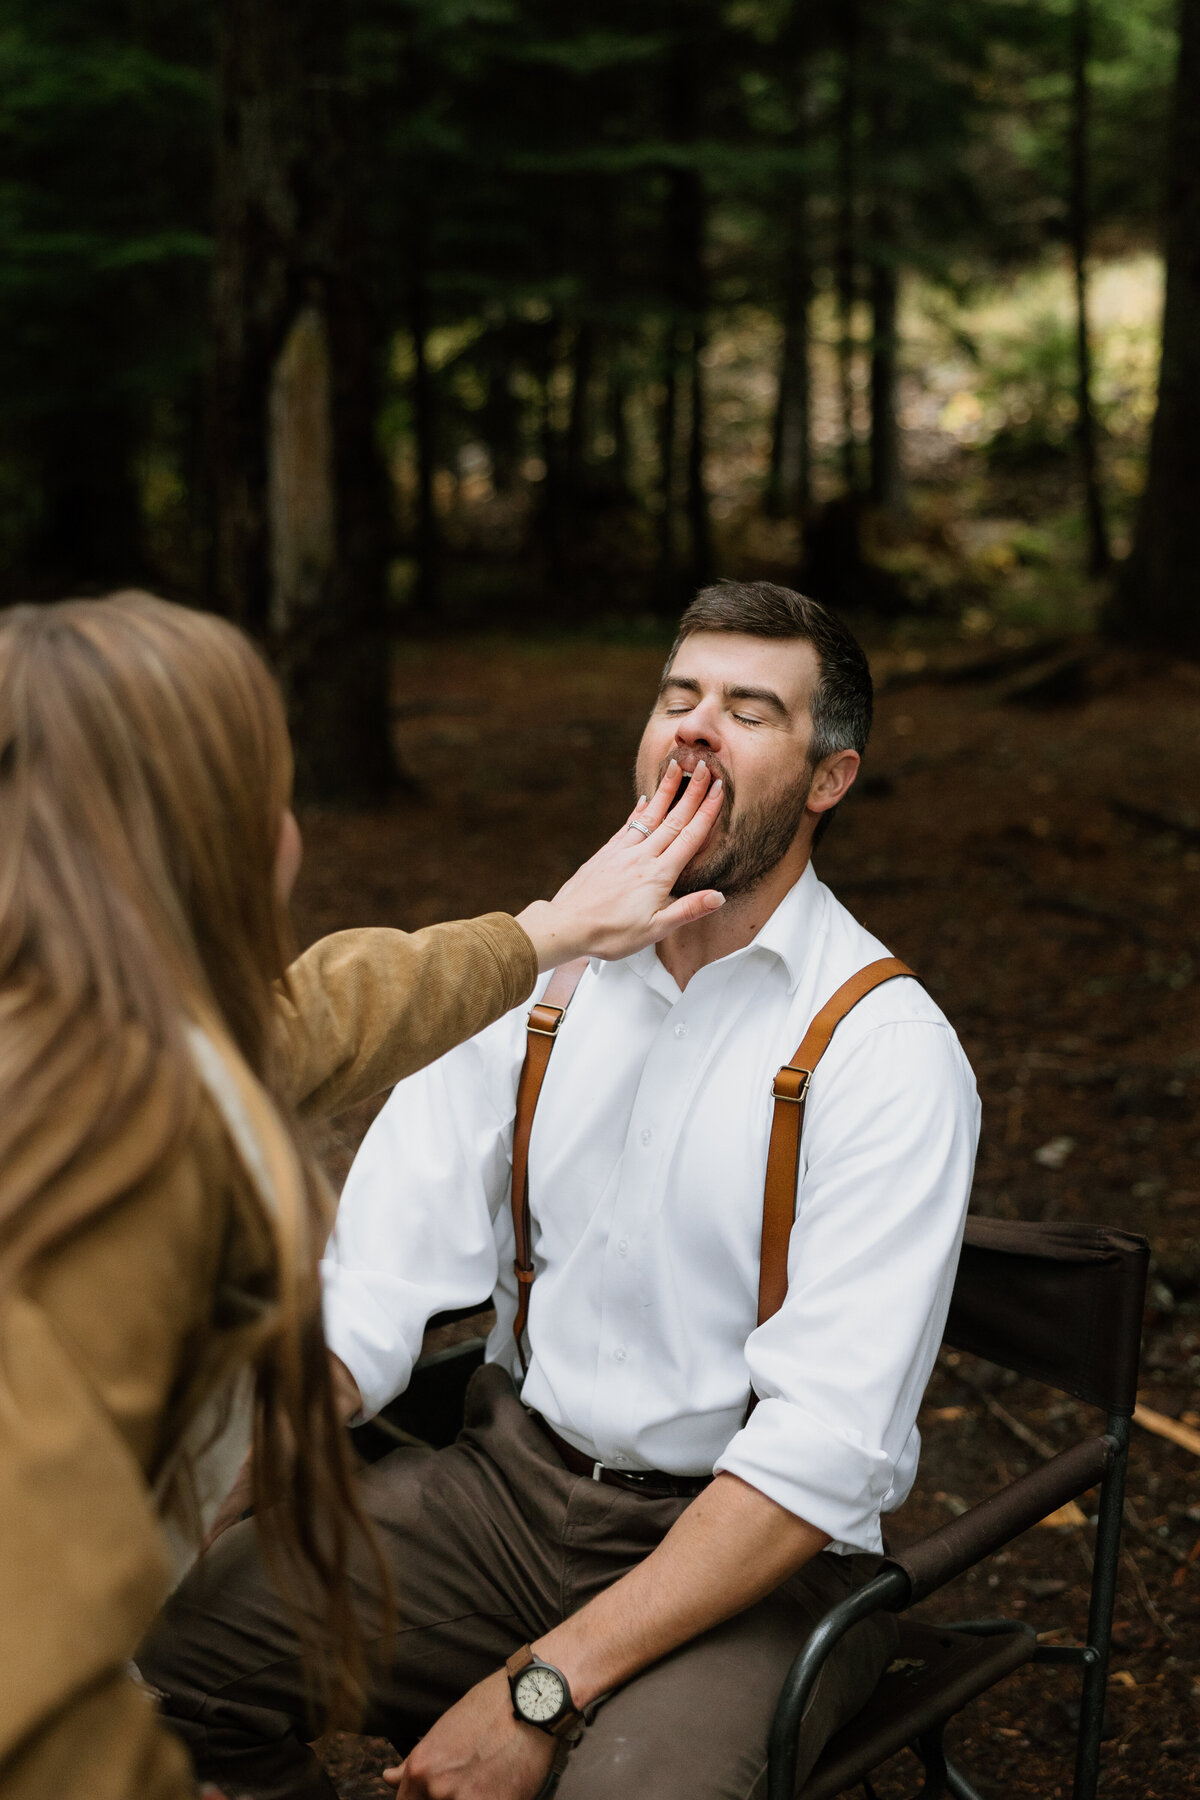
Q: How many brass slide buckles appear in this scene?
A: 2